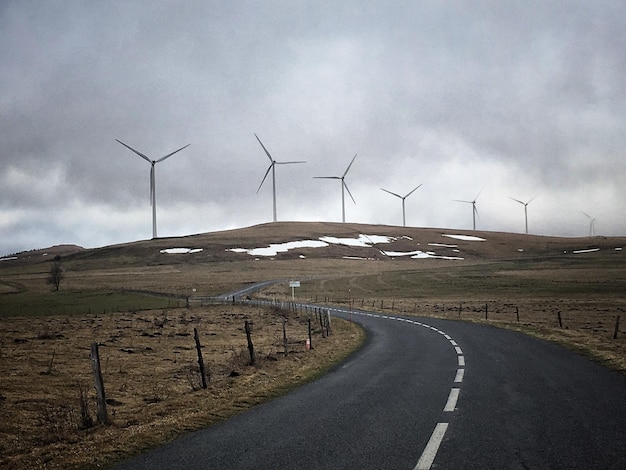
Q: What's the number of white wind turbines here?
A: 7